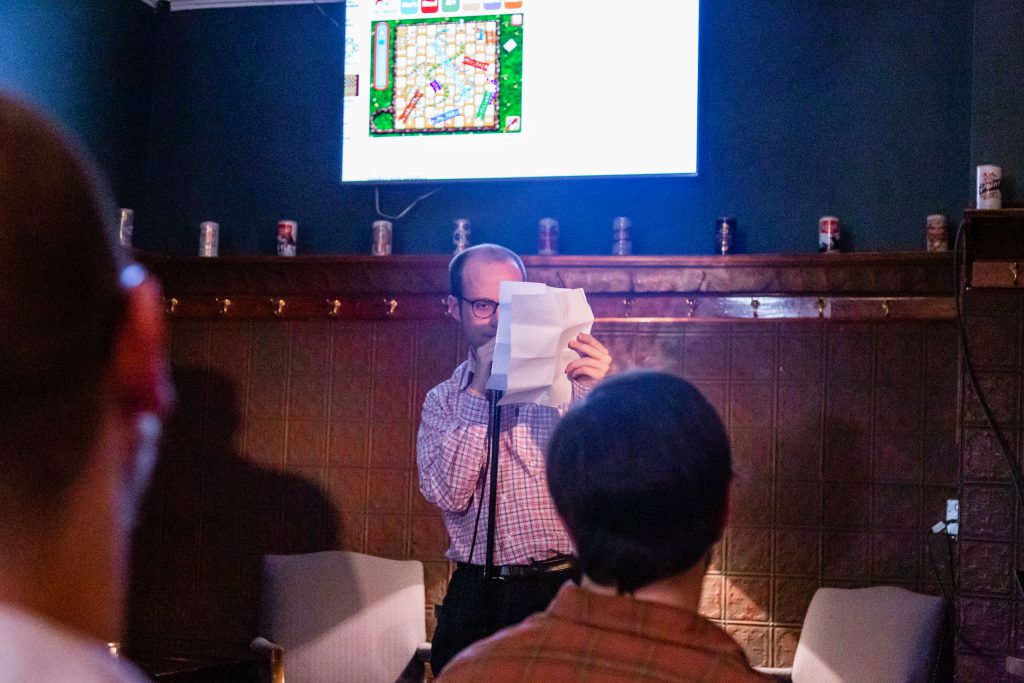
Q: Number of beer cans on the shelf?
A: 11